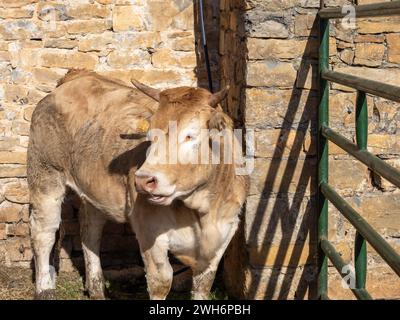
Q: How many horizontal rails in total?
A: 5